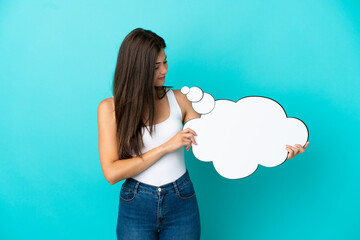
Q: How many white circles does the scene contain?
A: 3